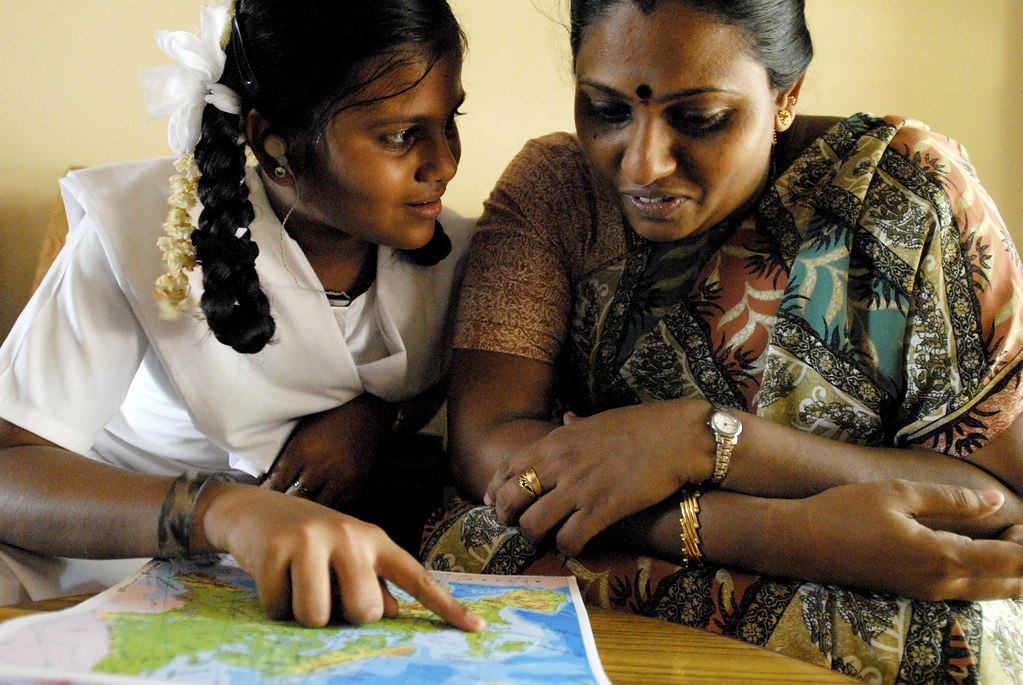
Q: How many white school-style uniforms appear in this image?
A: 1